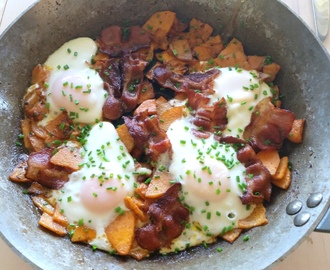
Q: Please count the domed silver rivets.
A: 3